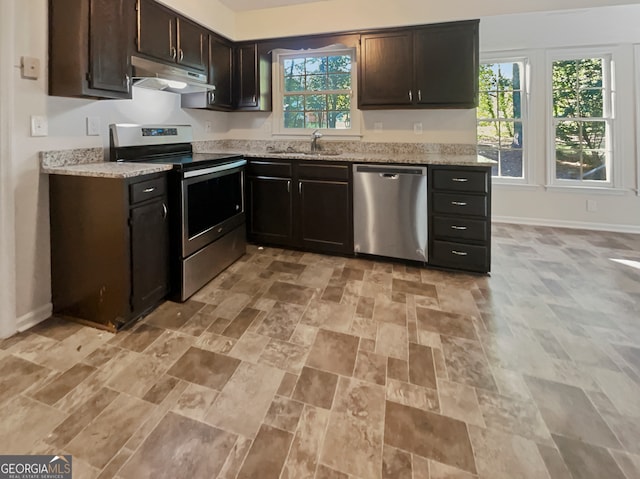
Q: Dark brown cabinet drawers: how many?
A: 5